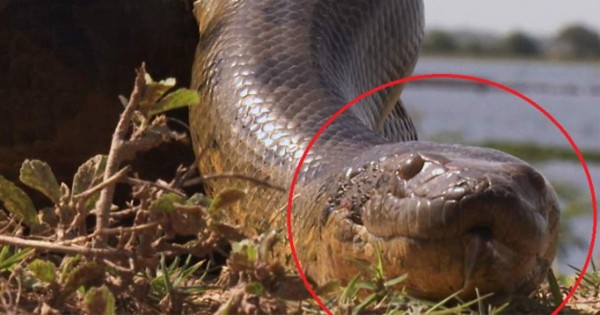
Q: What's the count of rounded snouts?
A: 1